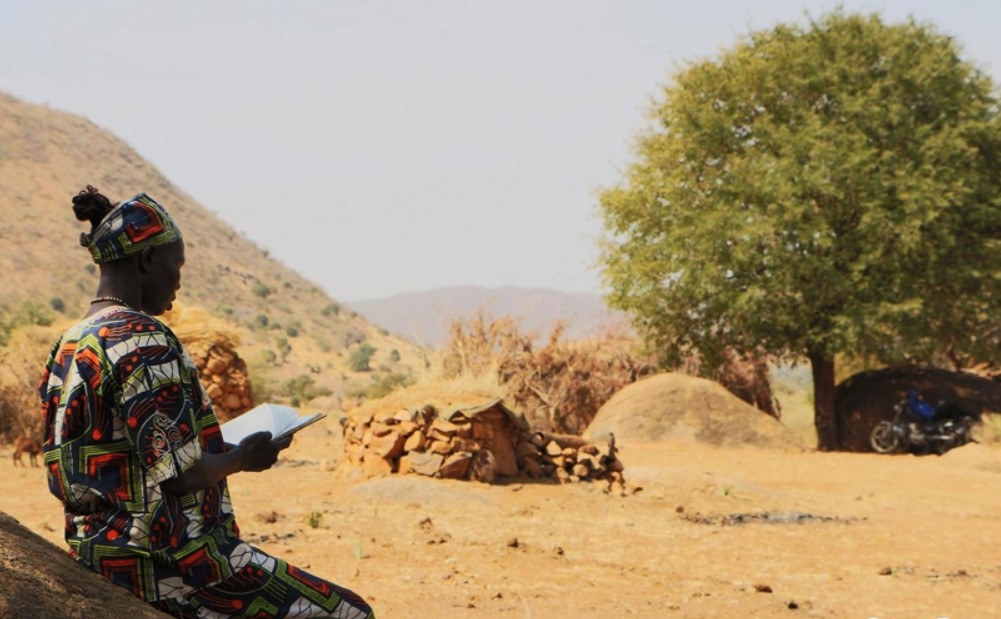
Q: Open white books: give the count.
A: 1